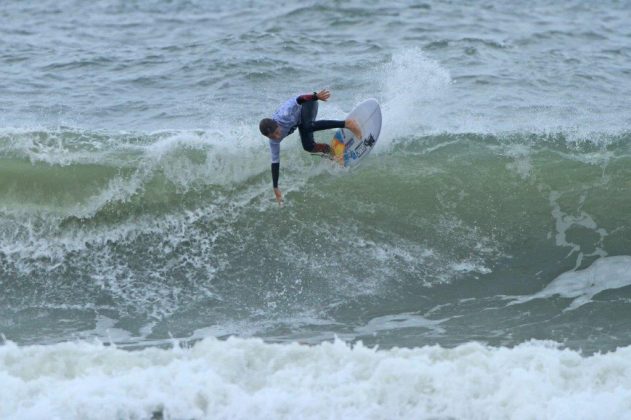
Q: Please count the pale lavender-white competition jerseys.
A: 1